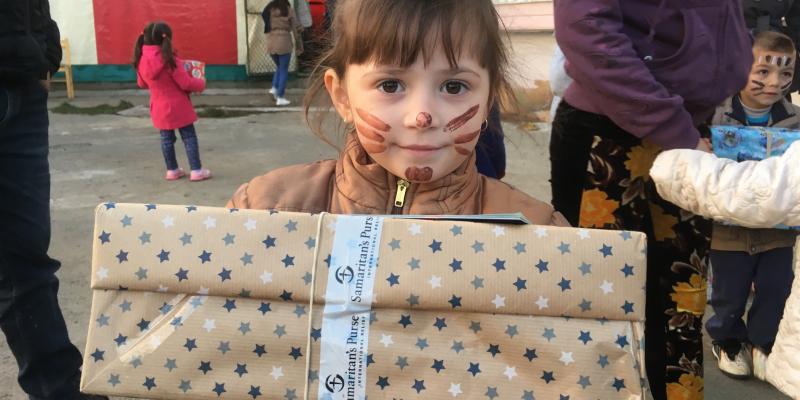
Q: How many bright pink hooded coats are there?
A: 1